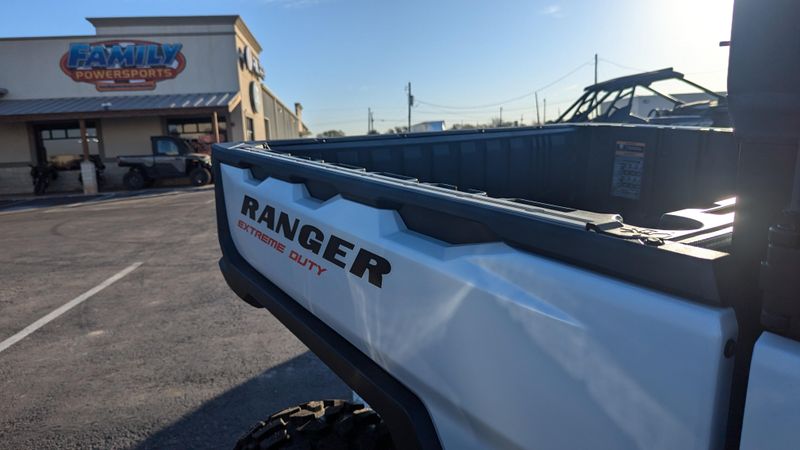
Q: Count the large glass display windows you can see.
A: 2